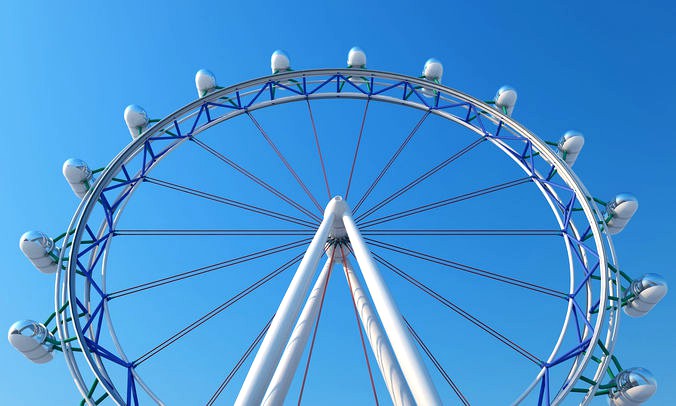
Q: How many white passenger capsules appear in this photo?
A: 13